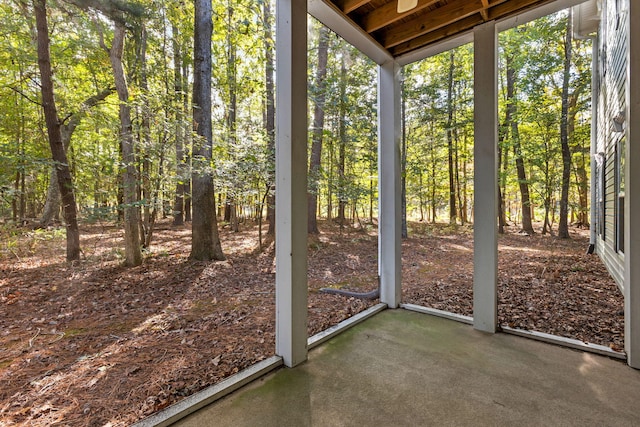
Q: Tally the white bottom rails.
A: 4